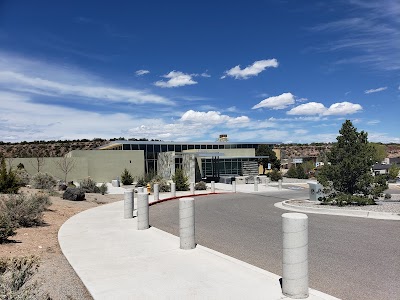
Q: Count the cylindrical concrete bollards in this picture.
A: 13